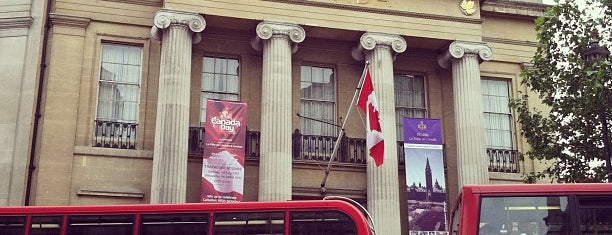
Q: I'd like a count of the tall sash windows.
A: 5